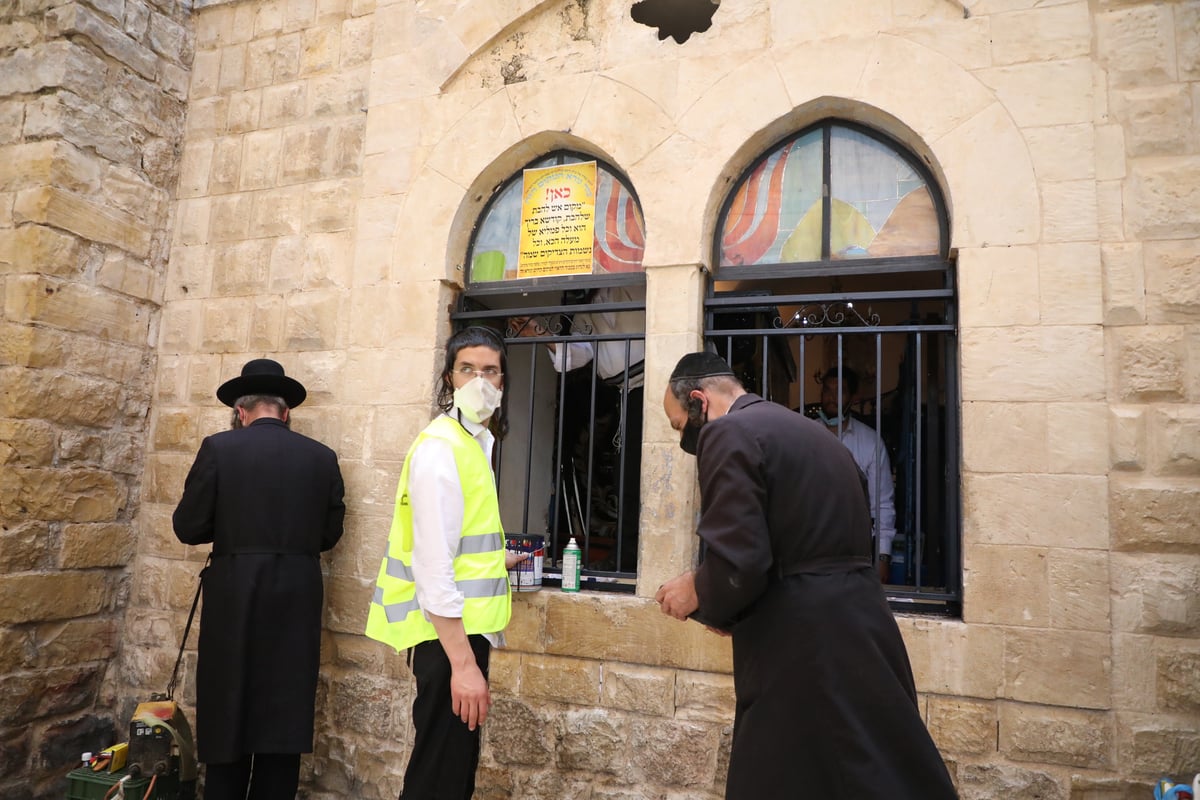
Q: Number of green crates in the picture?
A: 1